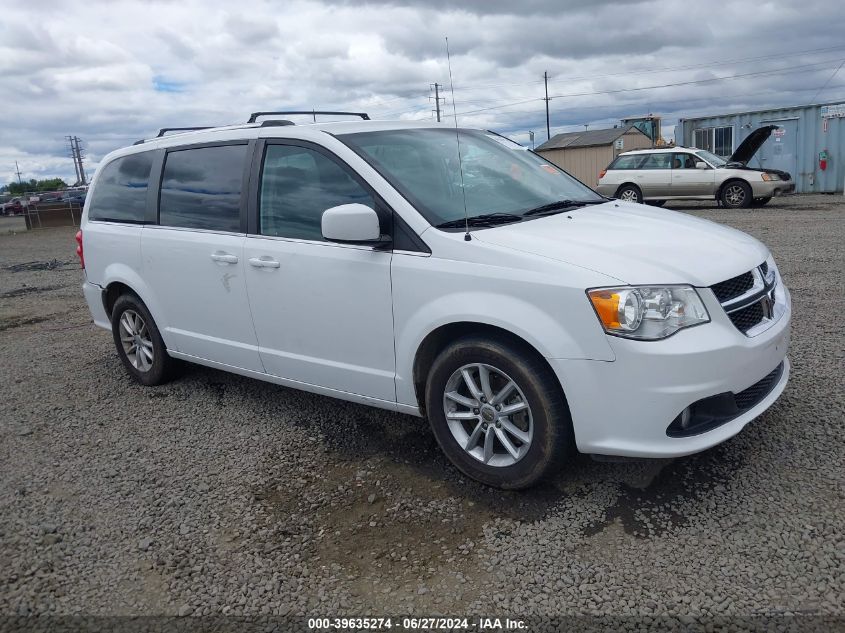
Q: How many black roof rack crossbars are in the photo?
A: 2